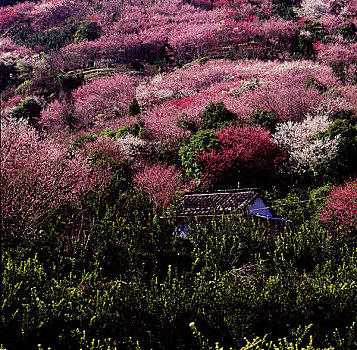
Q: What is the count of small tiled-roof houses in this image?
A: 1